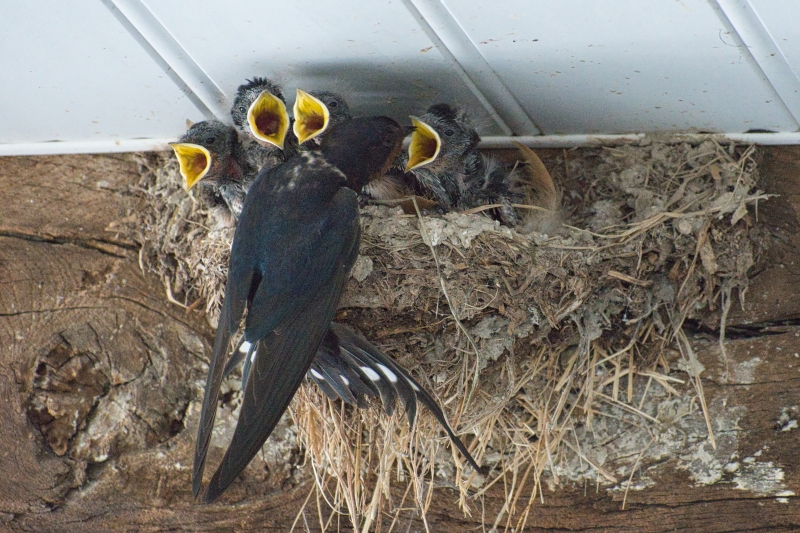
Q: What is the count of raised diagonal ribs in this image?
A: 3